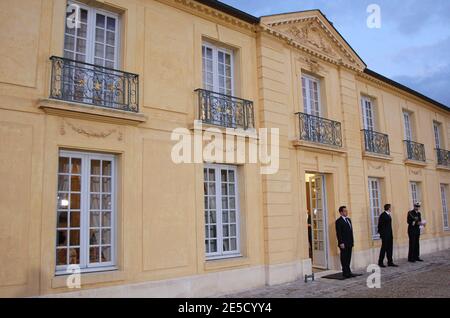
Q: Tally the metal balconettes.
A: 6